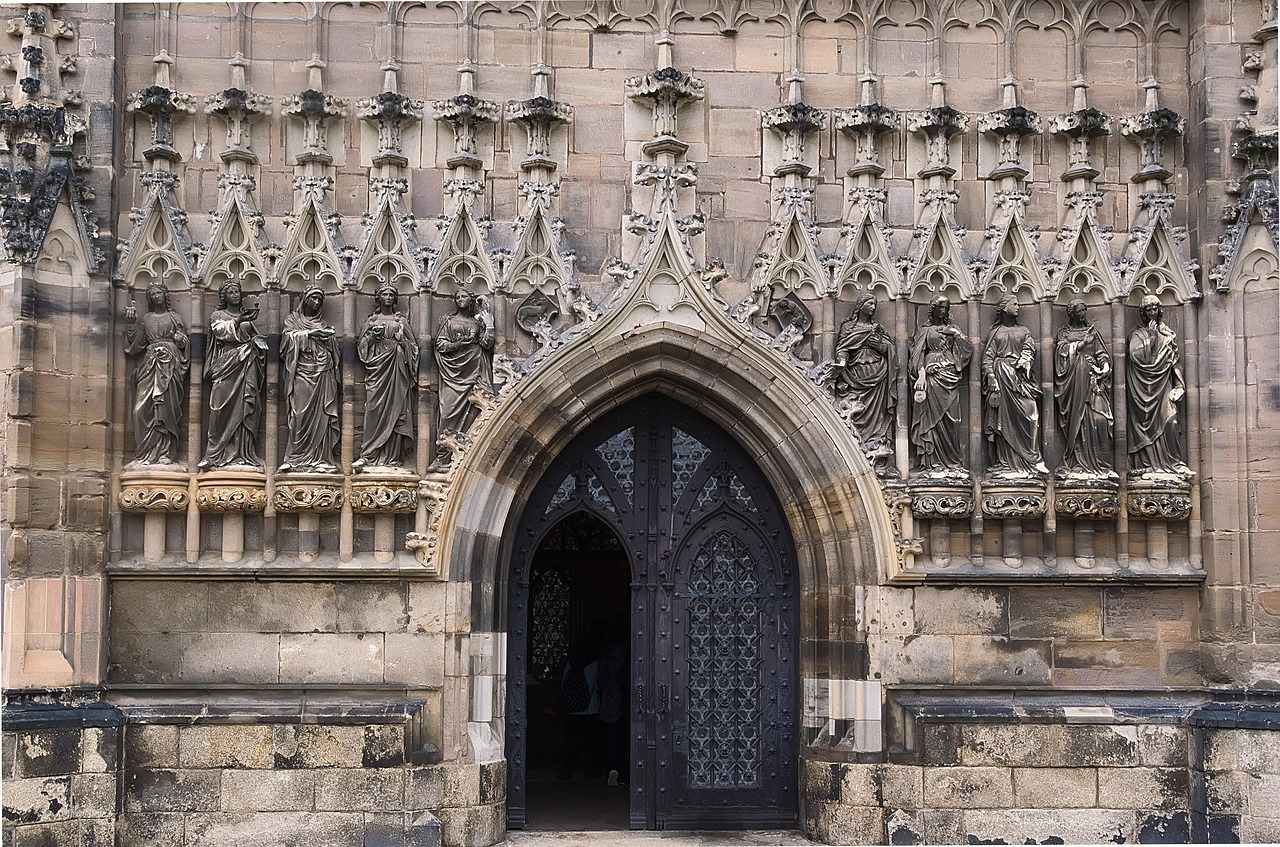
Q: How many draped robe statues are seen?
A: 10